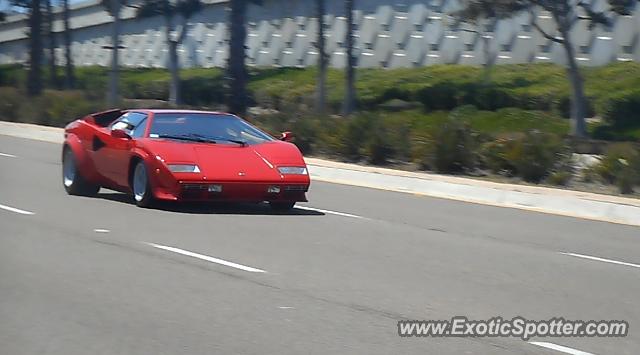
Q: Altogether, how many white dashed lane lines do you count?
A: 6